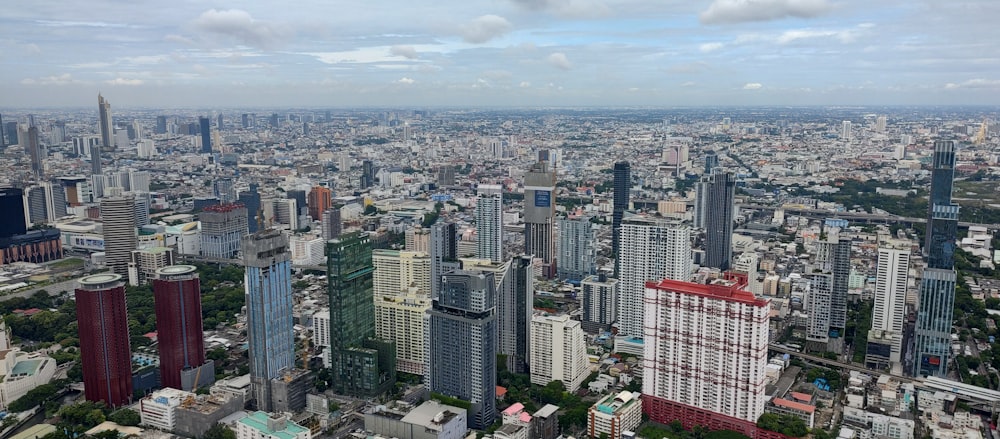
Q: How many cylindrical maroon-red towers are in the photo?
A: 2